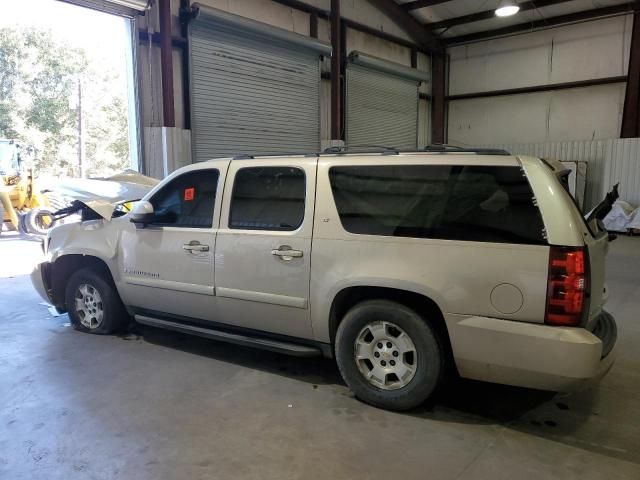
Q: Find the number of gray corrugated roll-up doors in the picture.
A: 2